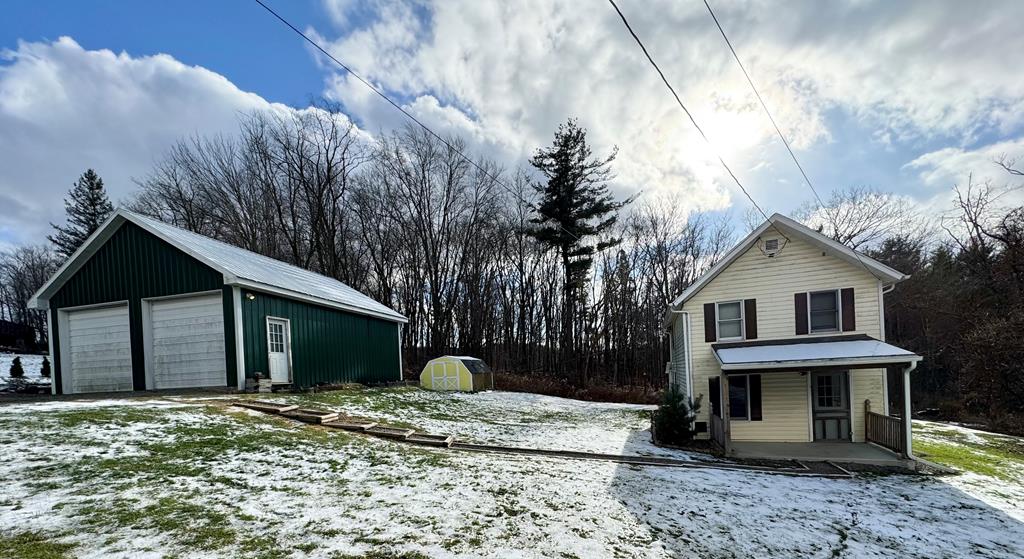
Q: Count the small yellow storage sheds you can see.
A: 1